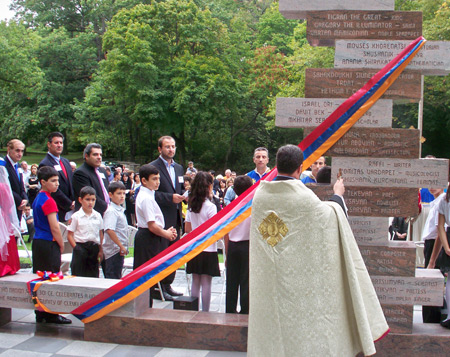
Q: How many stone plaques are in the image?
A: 12